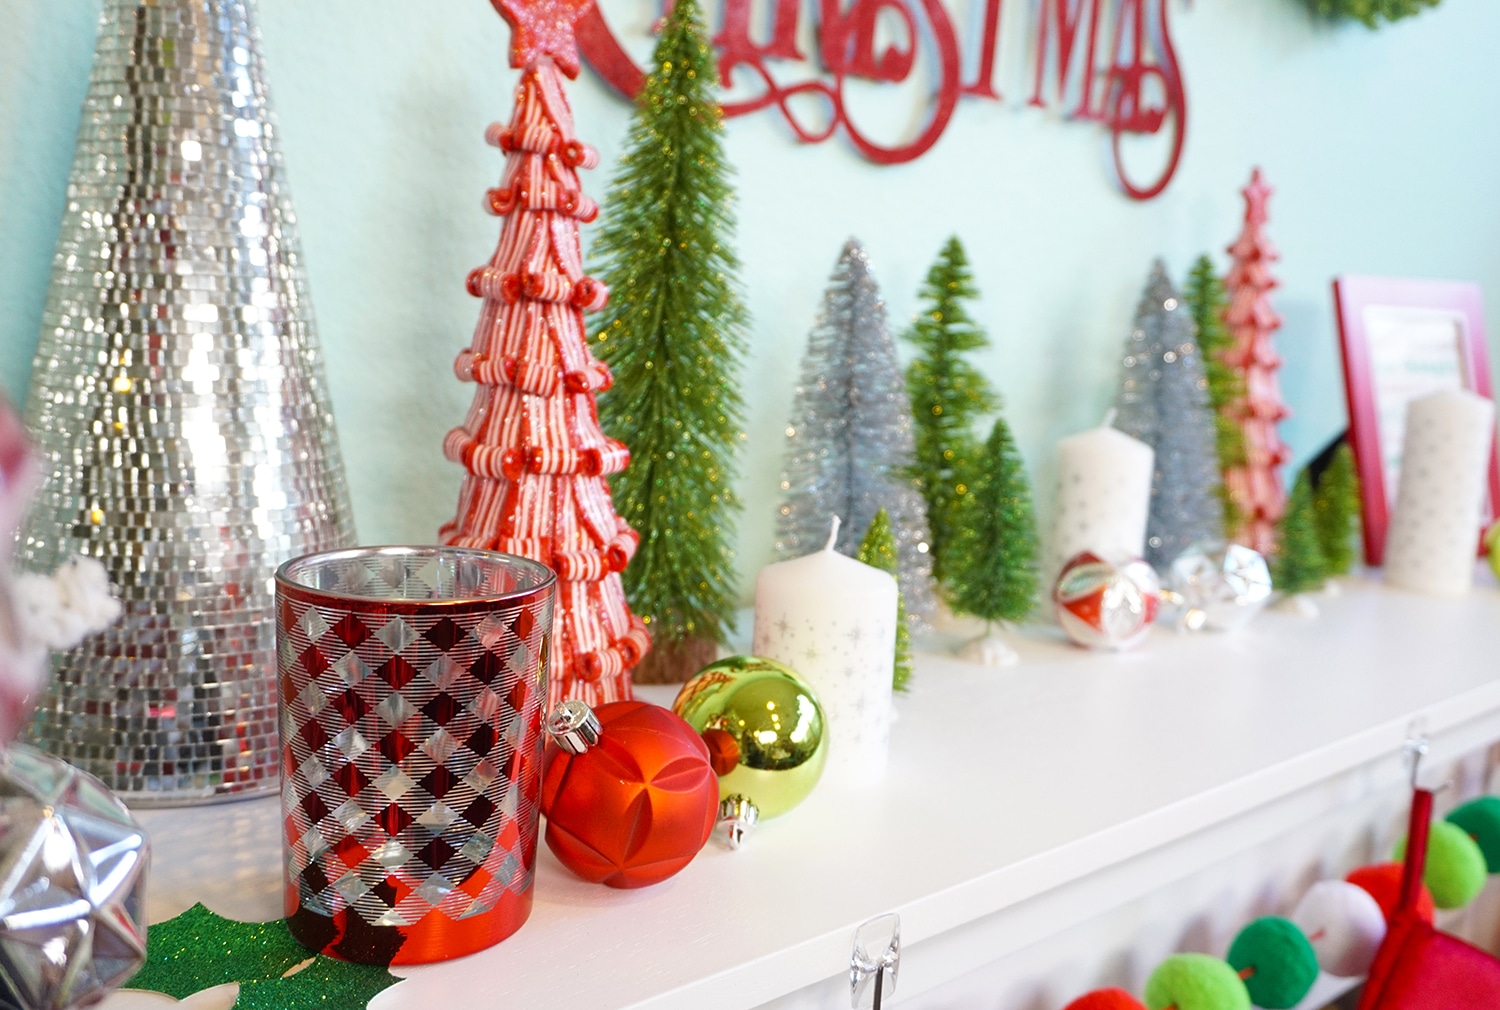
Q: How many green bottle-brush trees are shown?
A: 7